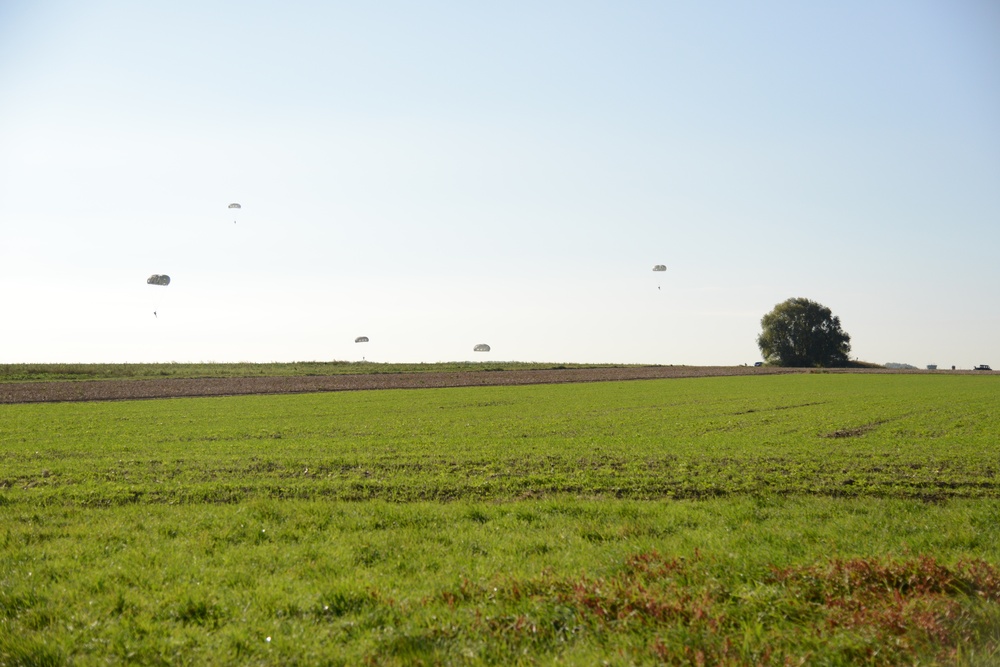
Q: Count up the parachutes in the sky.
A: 5